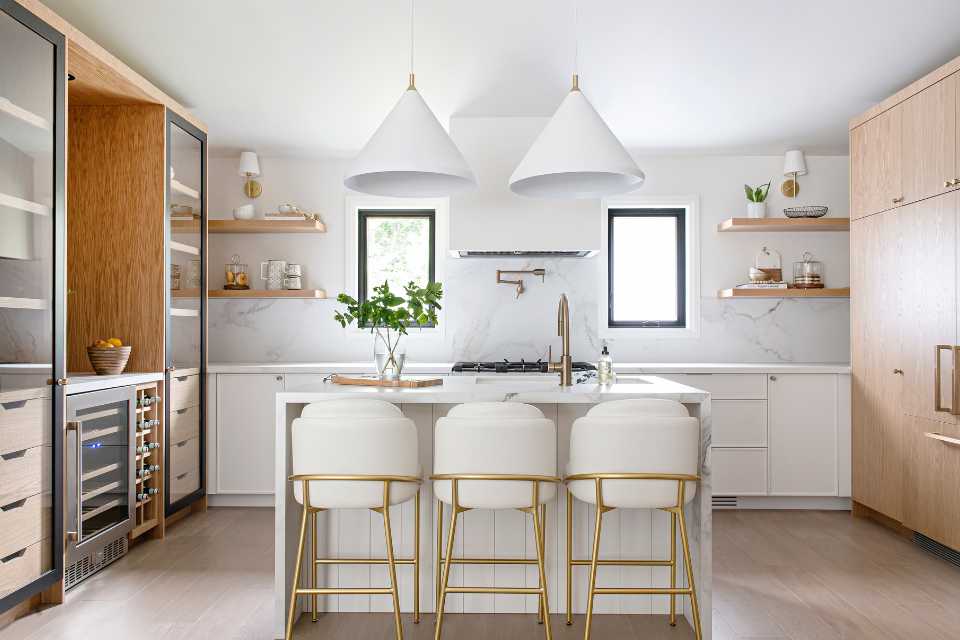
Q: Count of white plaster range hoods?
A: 1